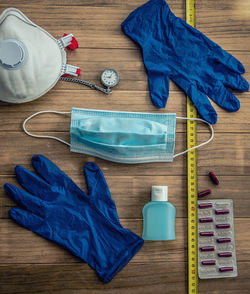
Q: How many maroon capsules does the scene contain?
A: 12